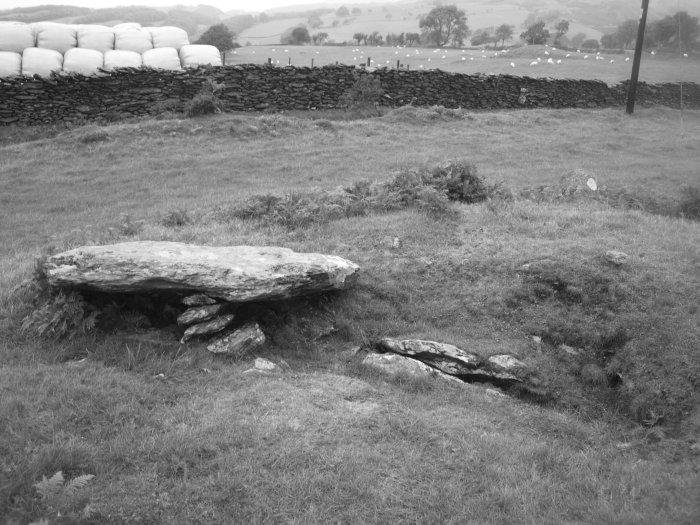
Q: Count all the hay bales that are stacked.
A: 11